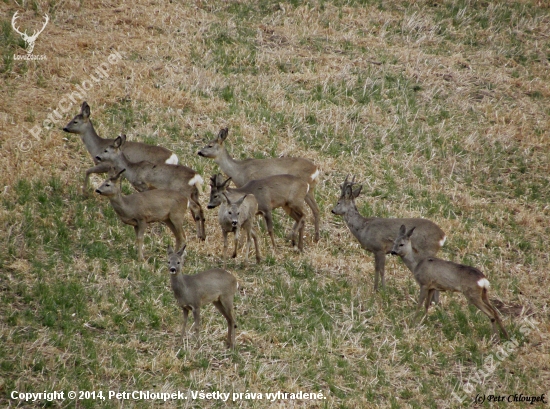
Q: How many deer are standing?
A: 9